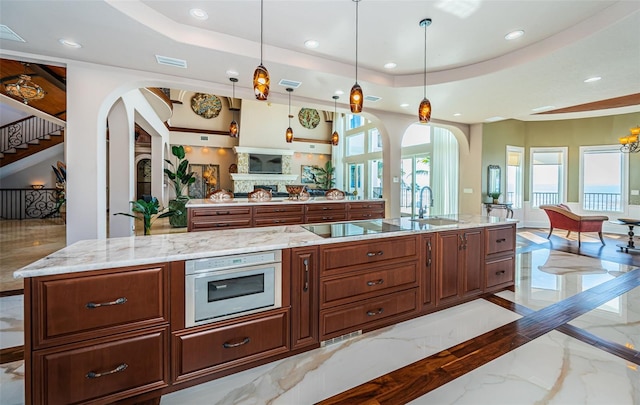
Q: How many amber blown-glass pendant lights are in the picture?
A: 6